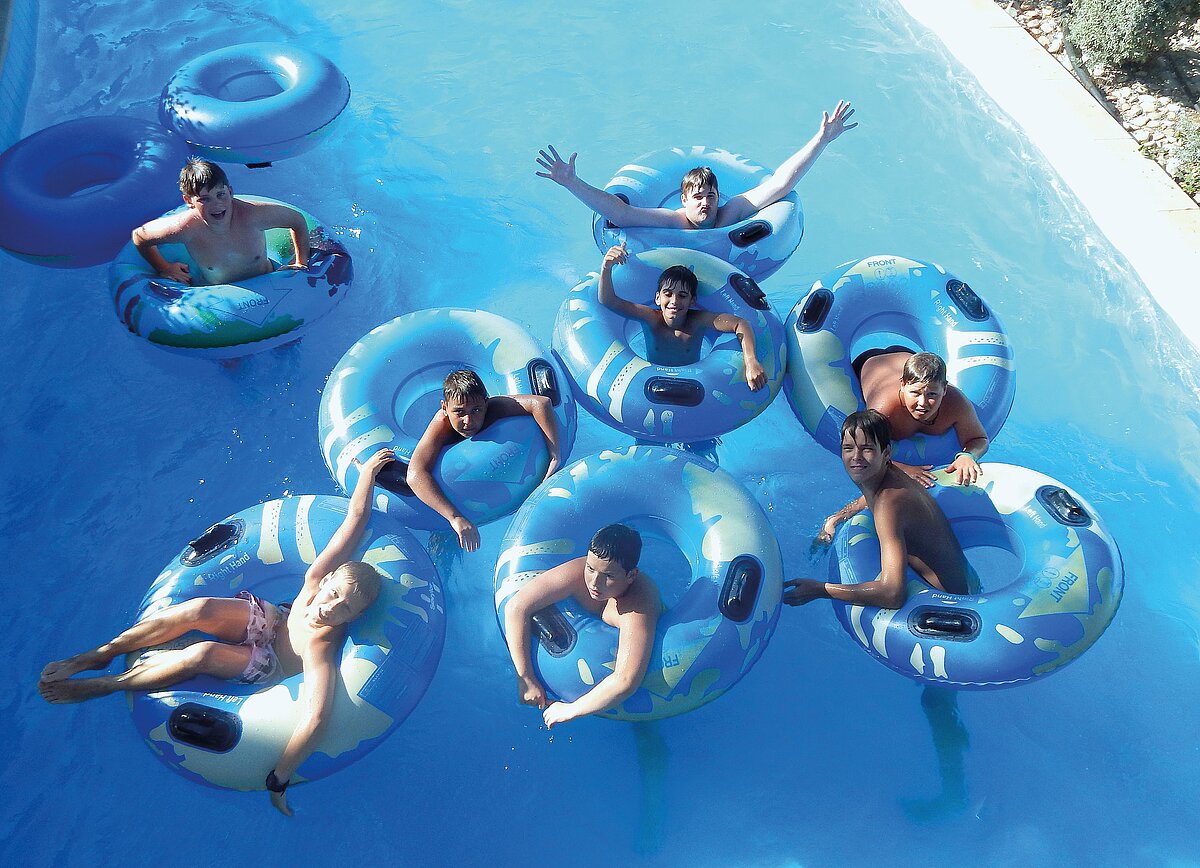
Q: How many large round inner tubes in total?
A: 10